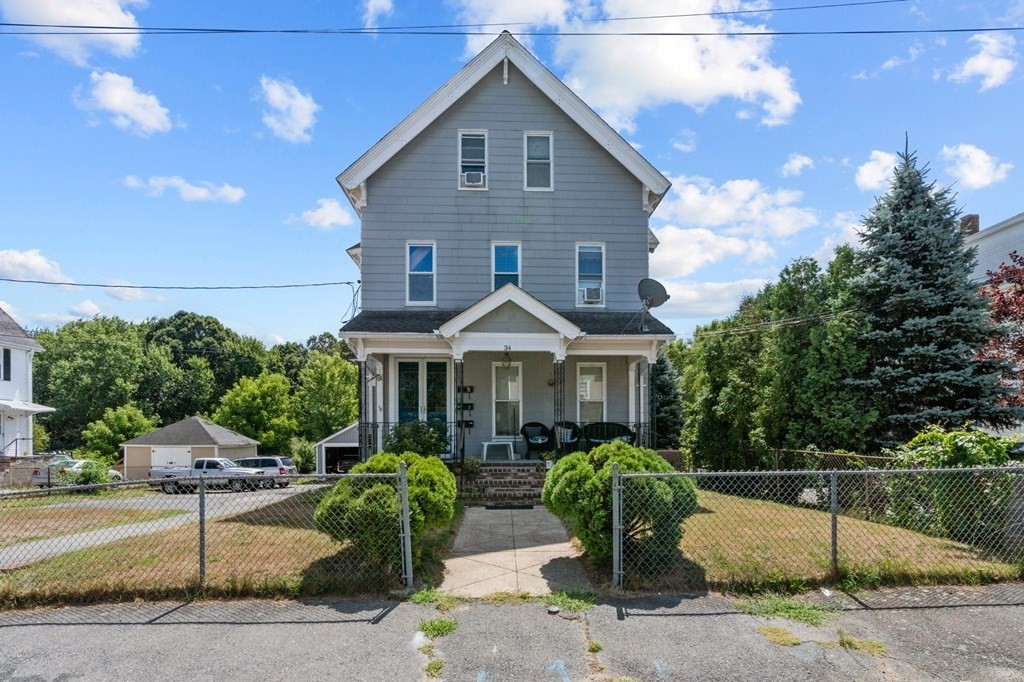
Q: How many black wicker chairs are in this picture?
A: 2